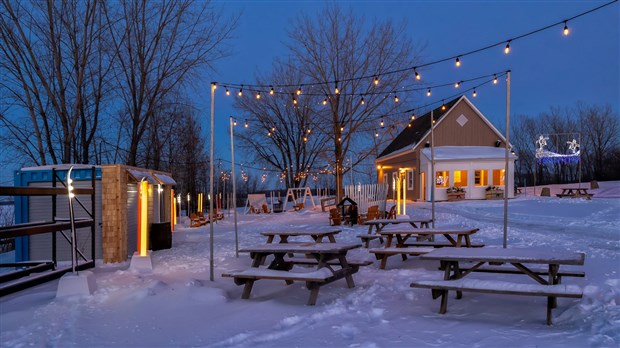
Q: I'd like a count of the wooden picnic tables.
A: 6